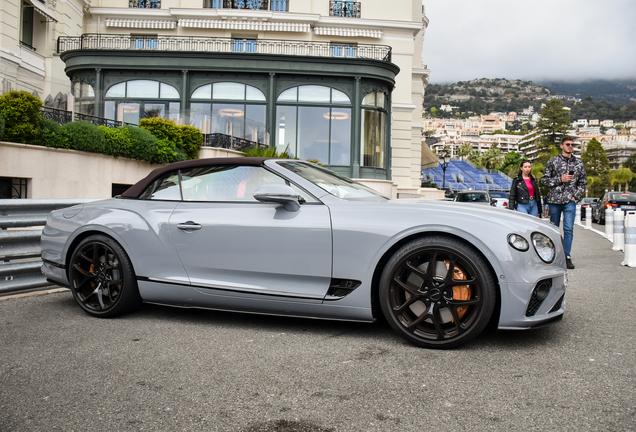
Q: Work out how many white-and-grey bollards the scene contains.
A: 5